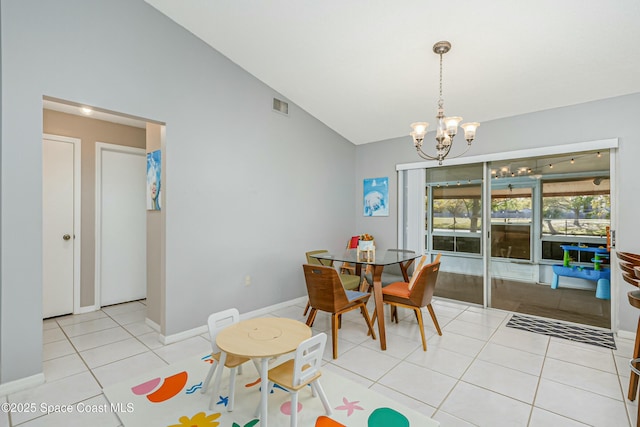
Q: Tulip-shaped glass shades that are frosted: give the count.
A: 5